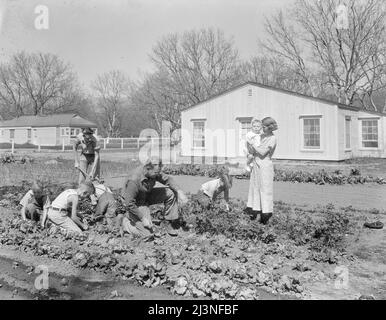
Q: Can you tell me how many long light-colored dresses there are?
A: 1